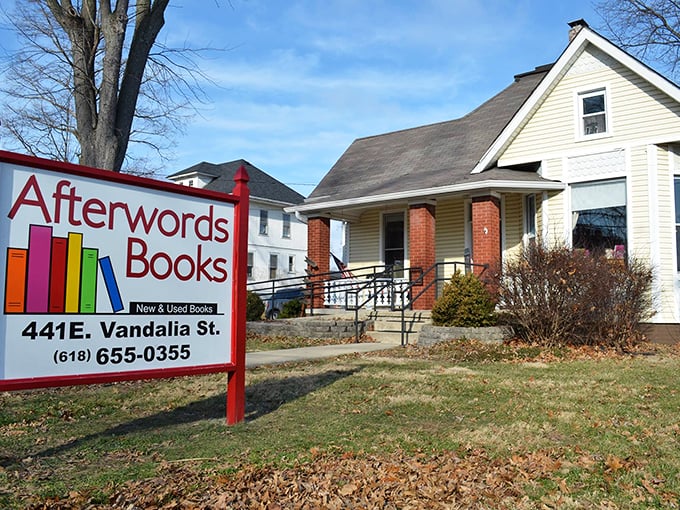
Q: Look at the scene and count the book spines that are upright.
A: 5